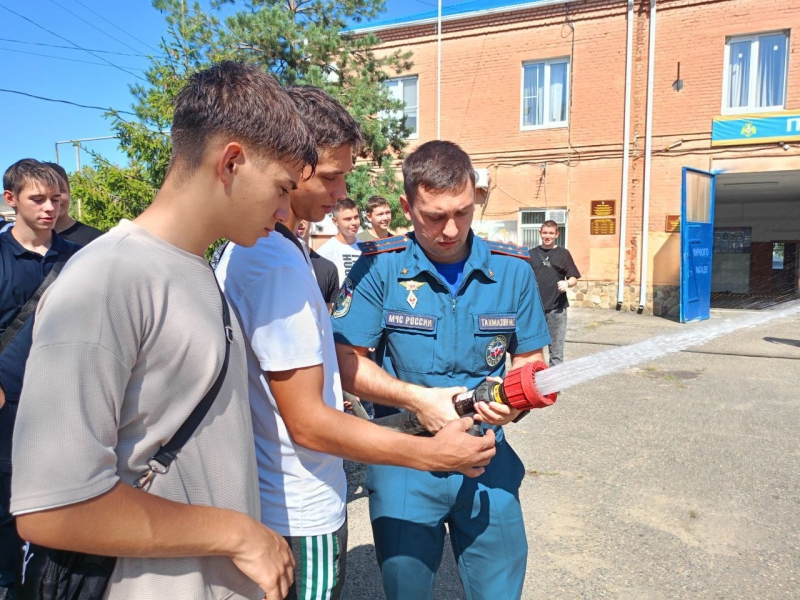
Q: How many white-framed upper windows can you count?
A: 3